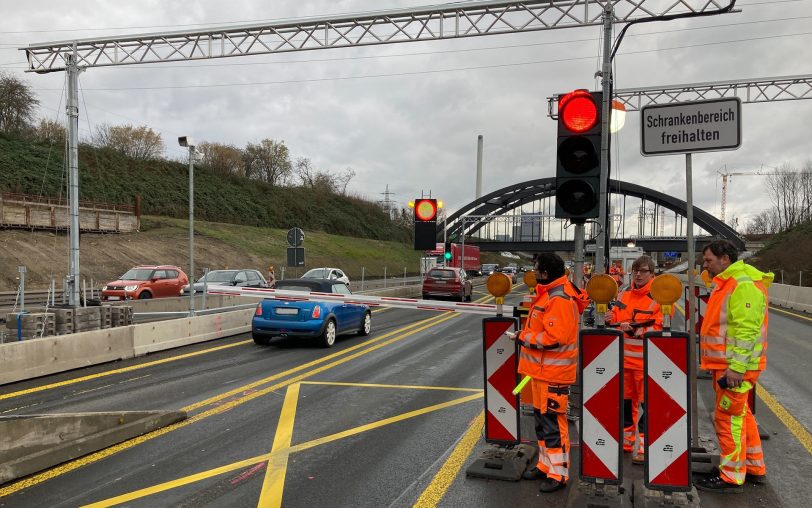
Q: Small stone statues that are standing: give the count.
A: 0